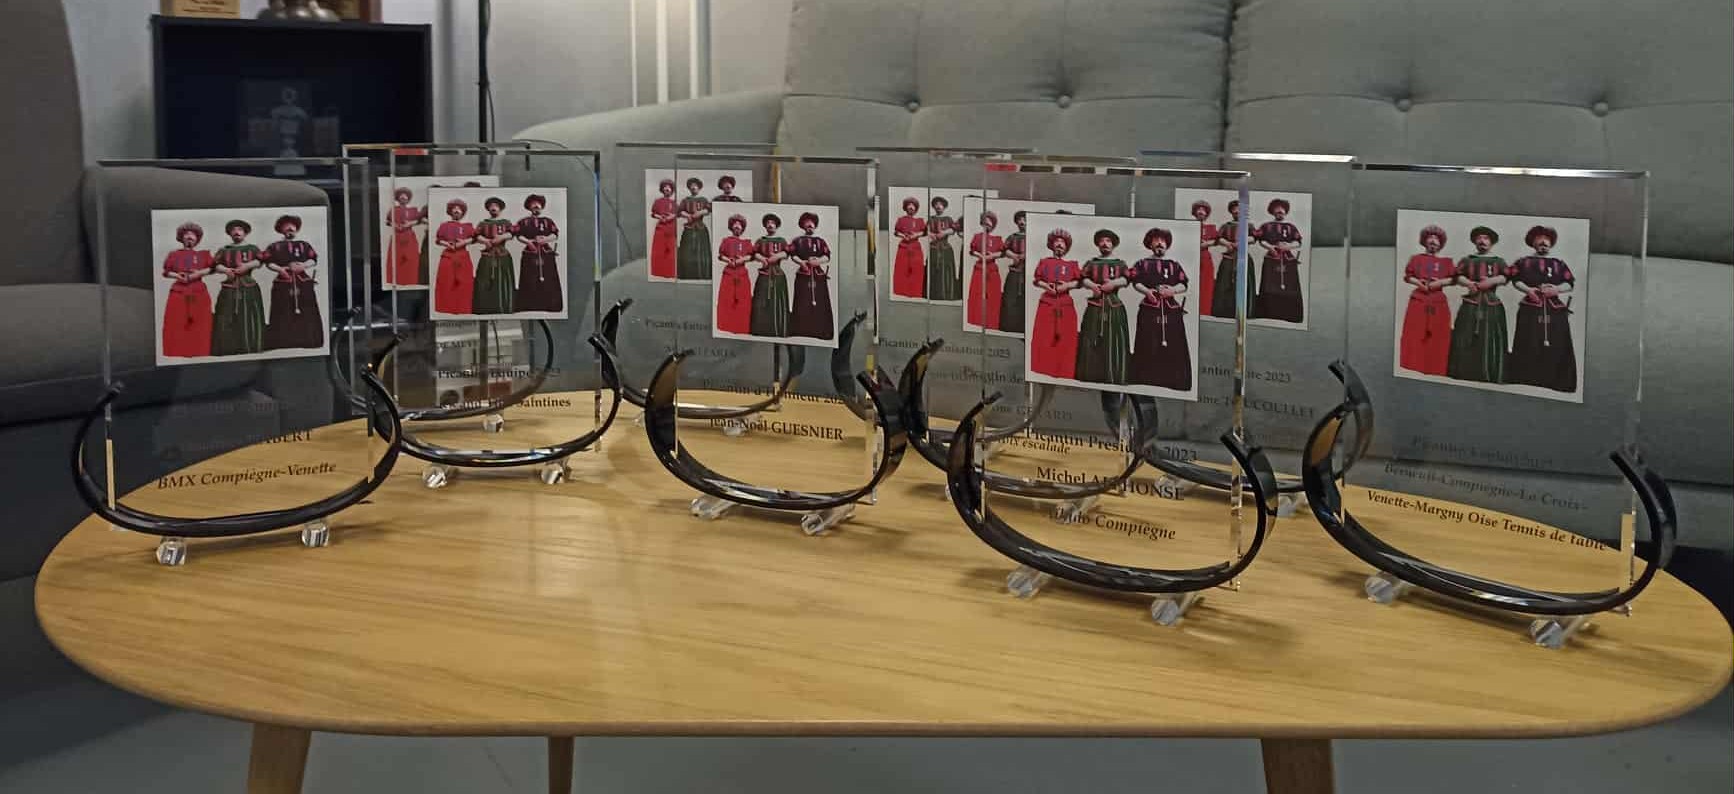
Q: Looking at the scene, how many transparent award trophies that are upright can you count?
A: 10